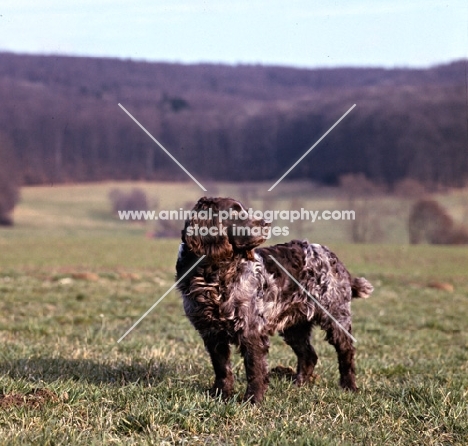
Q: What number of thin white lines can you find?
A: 4